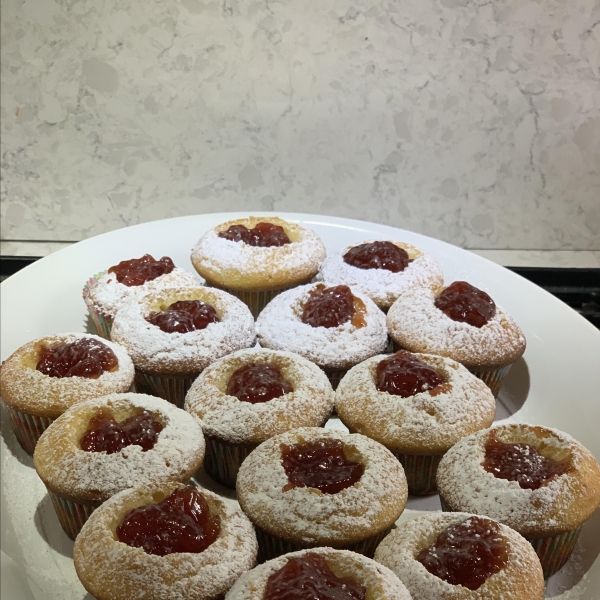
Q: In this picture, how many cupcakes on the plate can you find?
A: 15